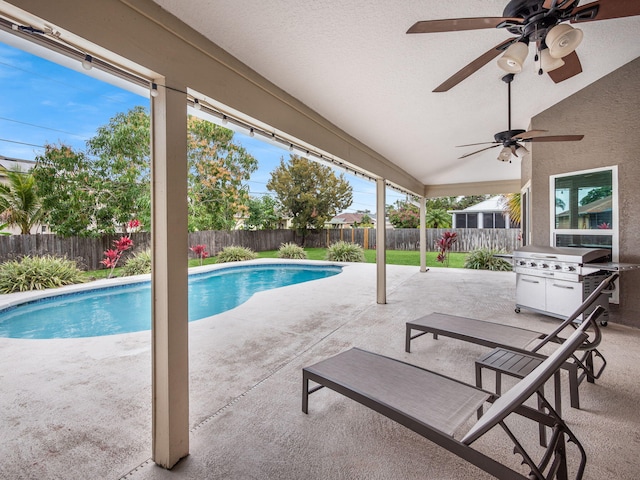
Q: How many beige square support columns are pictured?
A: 3